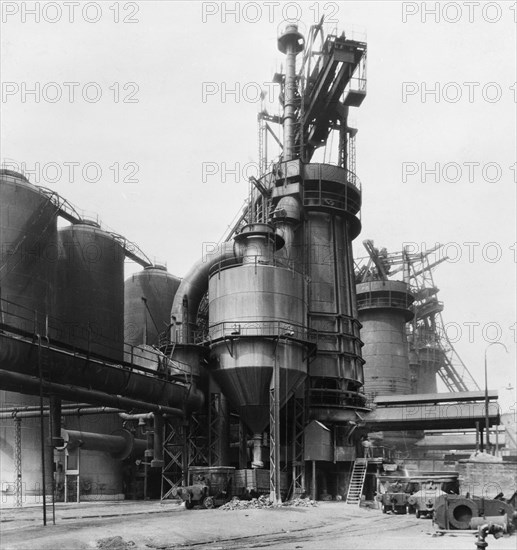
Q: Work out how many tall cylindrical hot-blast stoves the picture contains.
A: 3